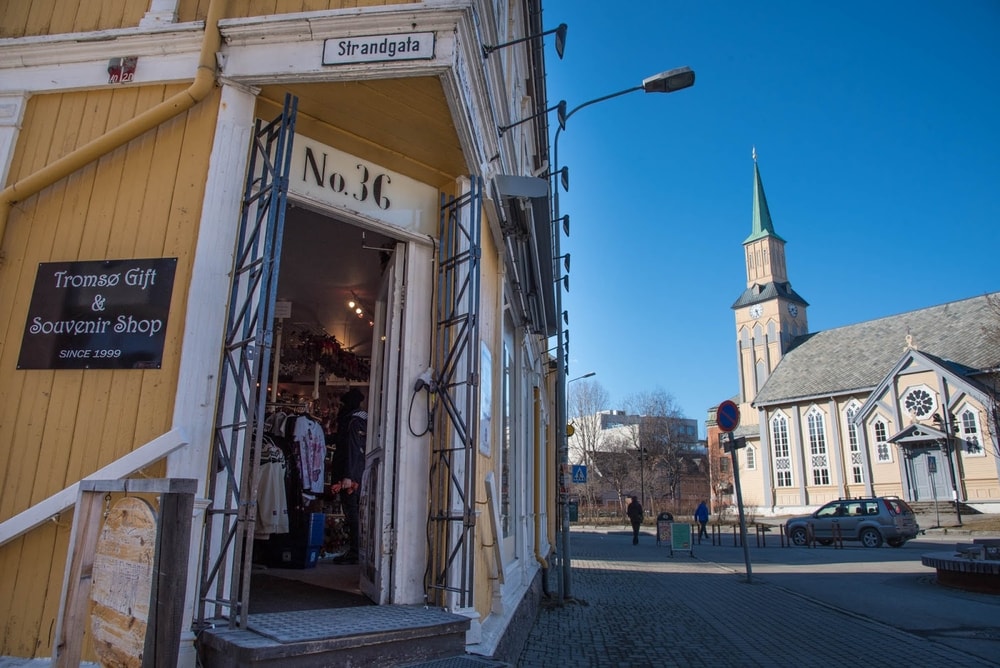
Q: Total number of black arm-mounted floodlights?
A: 11